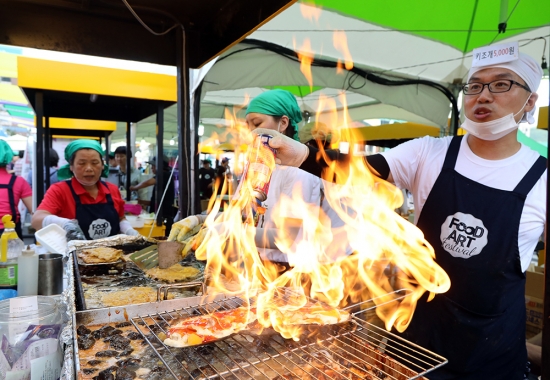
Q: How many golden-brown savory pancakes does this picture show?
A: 3